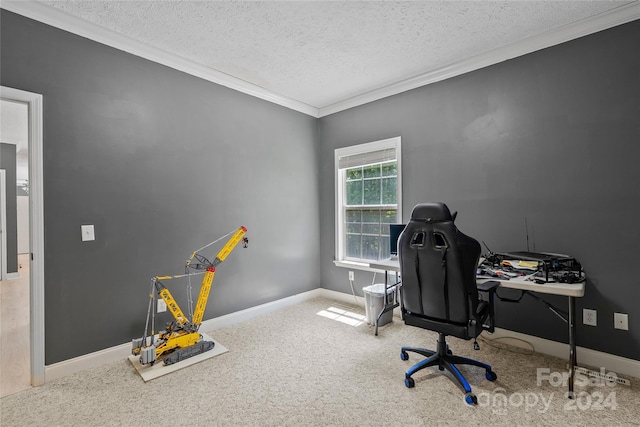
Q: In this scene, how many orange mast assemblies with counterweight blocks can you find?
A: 1